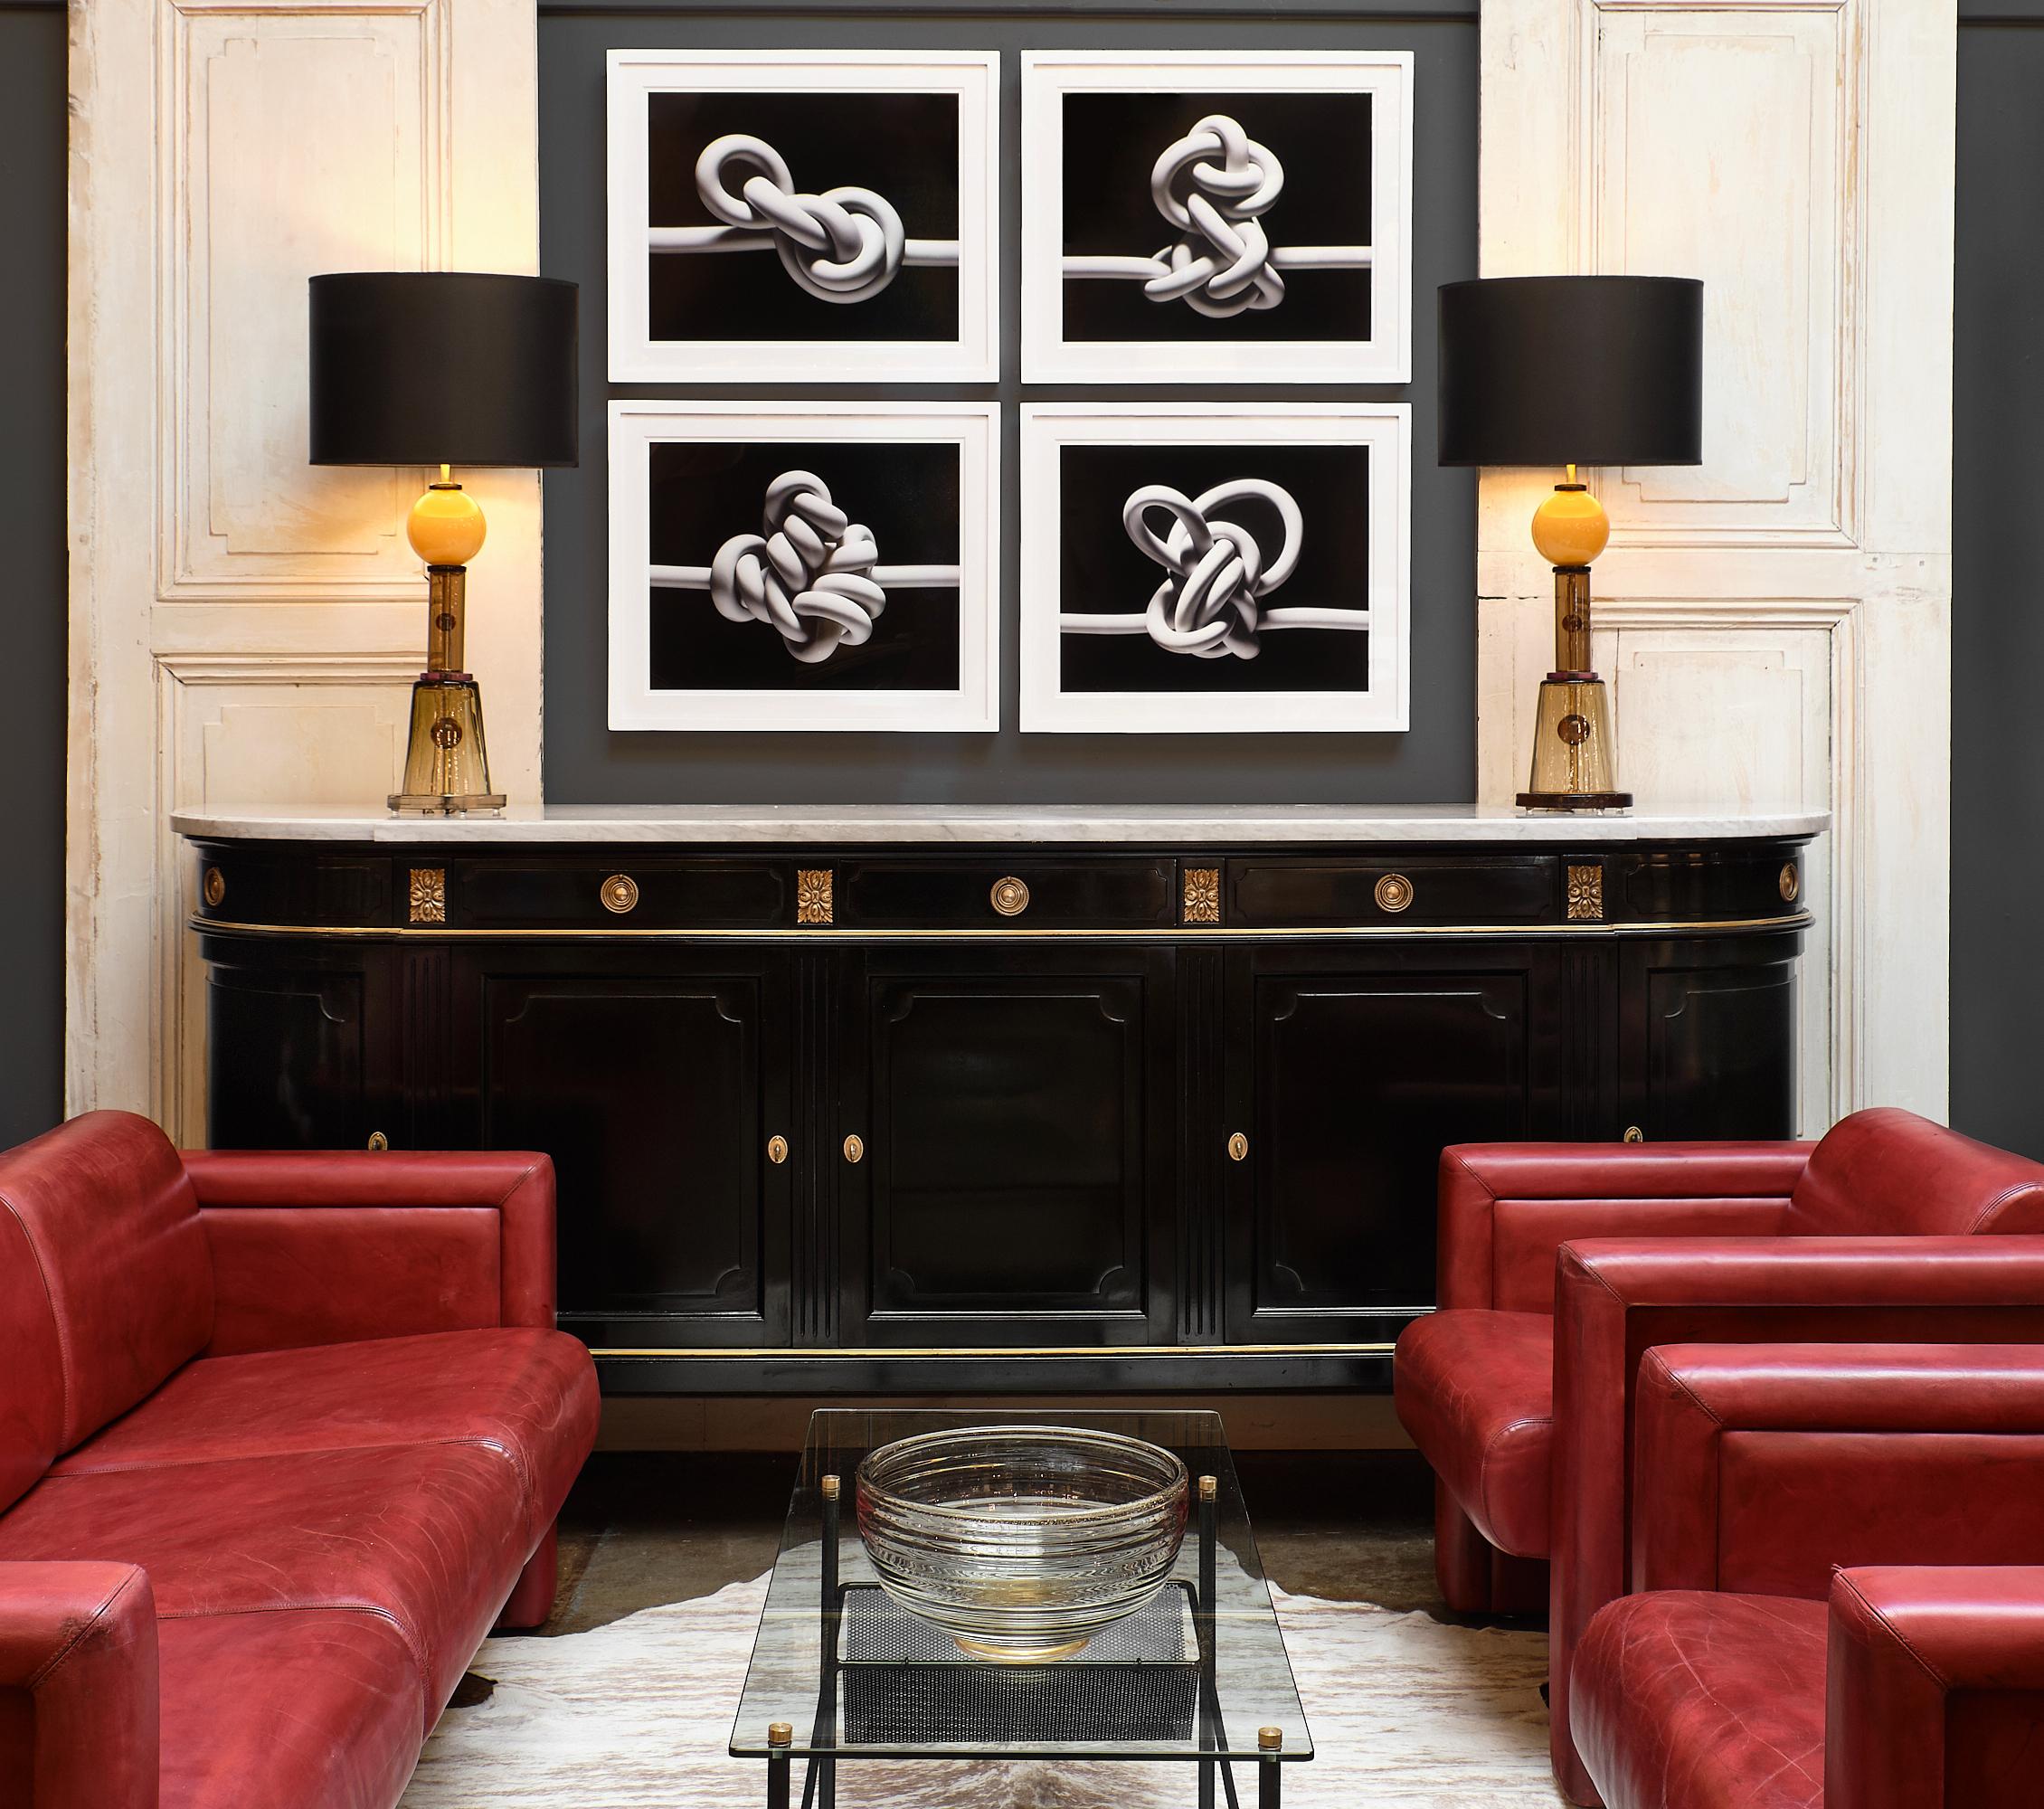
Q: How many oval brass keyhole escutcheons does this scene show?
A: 5